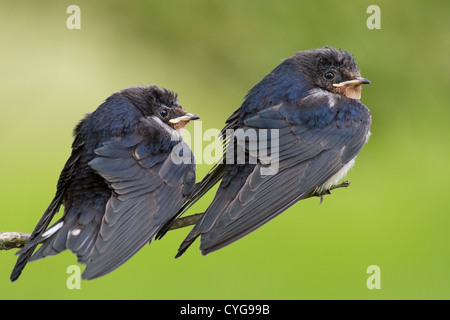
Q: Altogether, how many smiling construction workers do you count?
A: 0